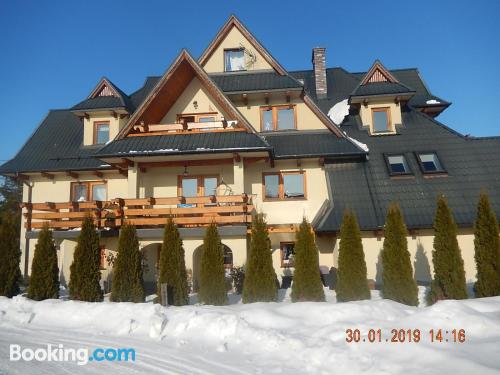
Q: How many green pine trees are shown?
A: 12